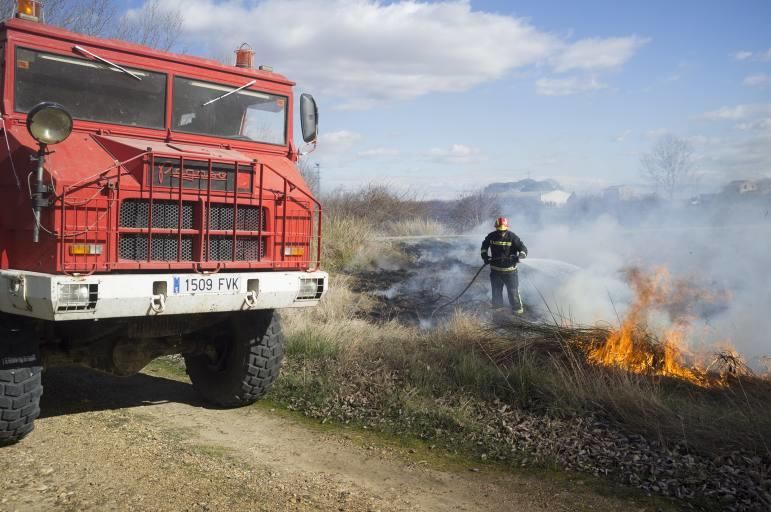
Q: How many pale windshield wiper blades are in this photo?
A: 2